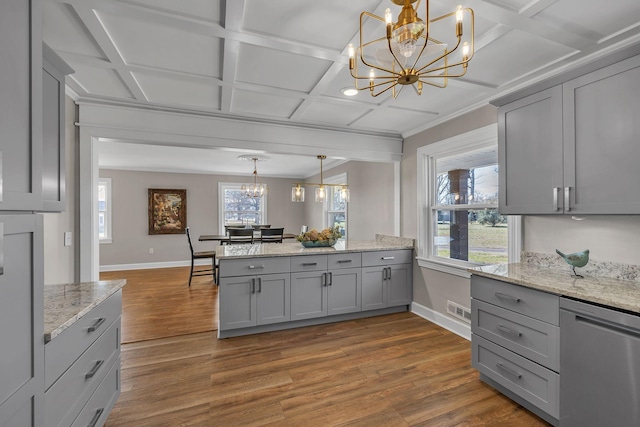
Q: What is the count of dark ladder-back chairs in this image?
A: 5